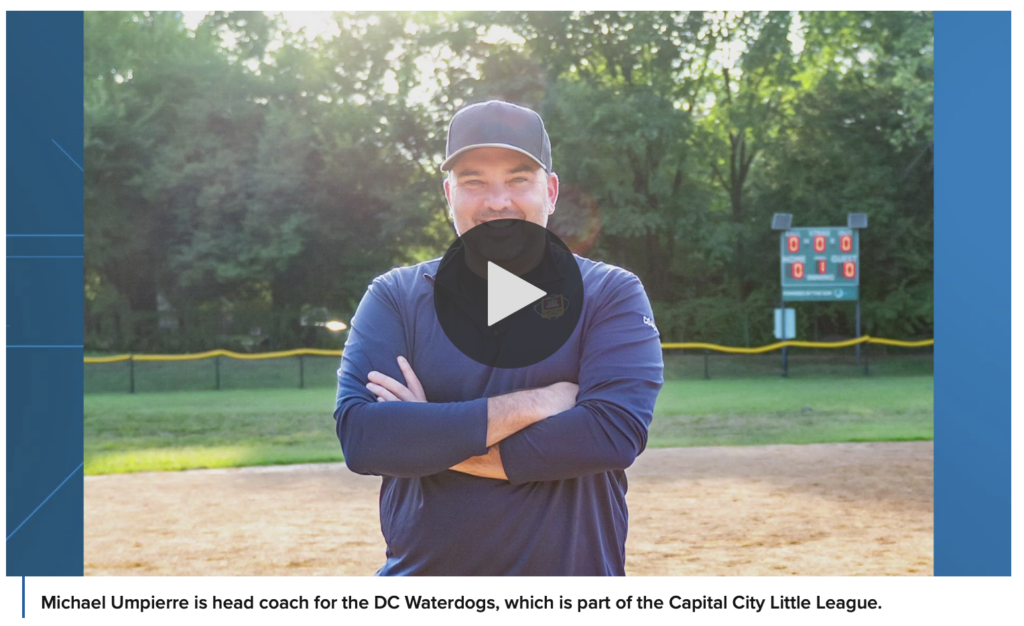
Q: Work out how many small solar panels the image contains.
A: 2